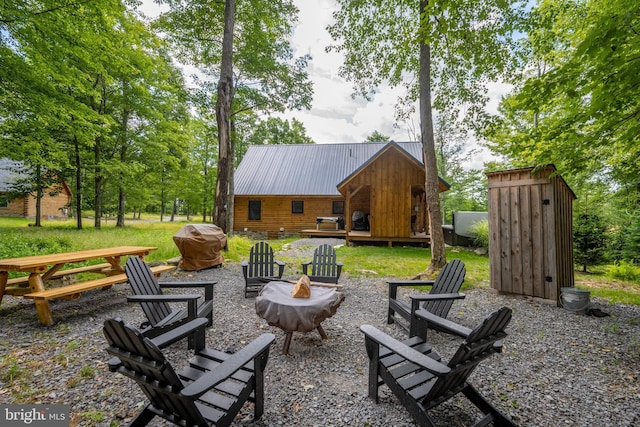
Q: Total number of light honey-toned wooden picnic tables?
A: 1